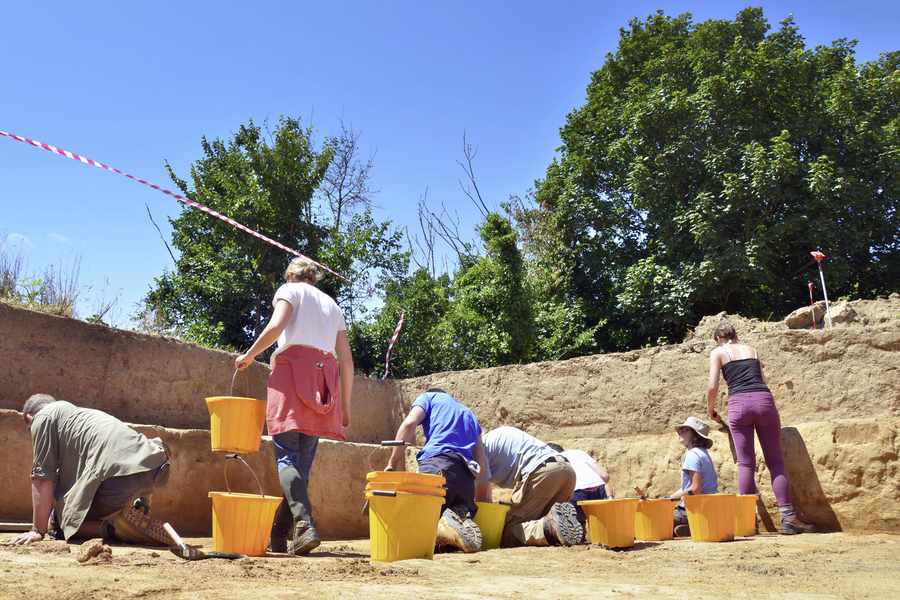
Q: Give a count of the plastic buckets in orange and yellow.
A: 10